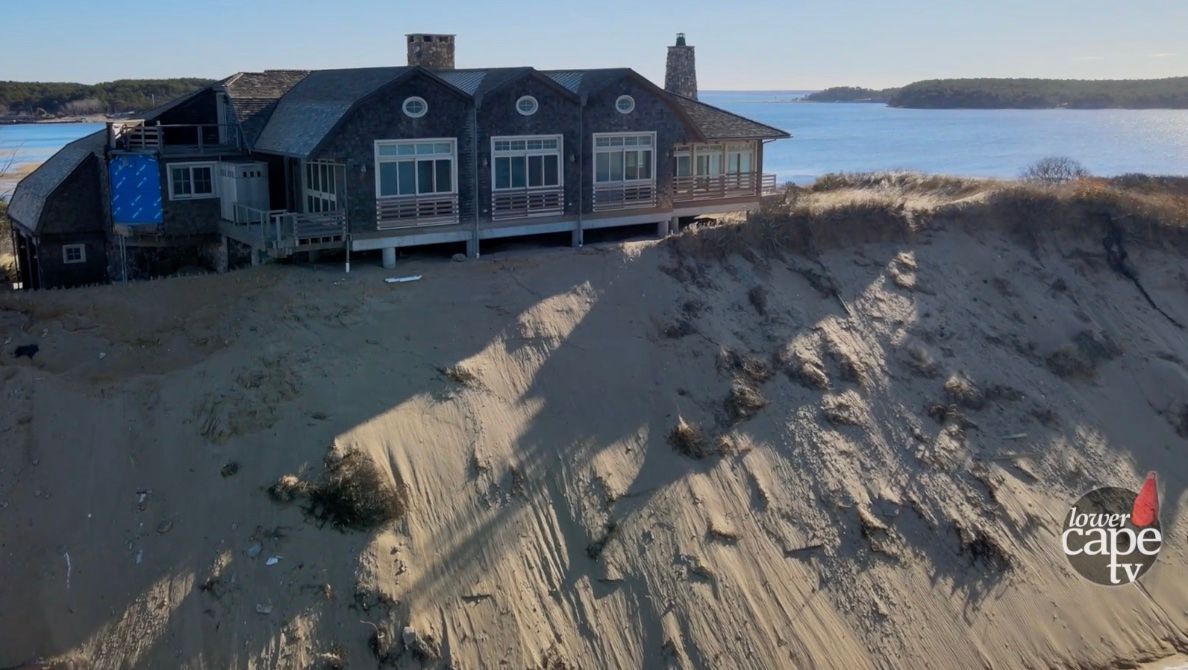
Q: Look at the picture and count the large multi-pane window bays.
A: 3